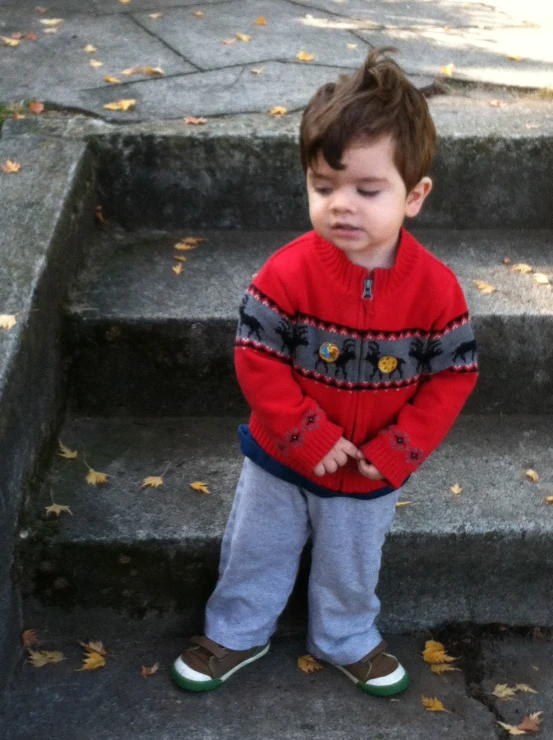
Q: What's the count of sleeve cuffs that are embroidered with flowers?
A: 2